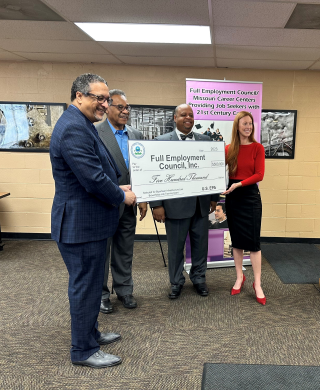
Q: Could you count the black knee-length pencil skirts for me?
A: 1